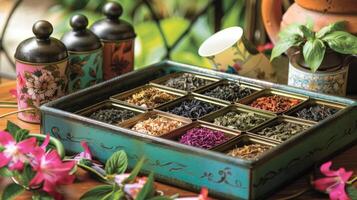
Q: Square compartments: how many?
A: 12